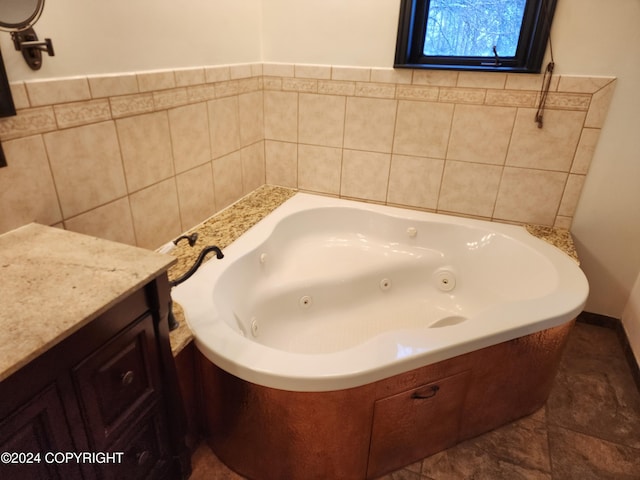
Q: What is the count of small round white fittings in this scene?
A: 6